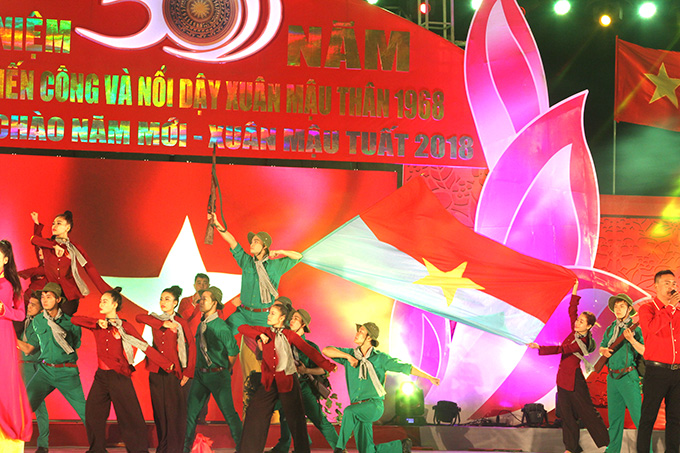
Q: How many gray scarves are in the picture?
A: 12